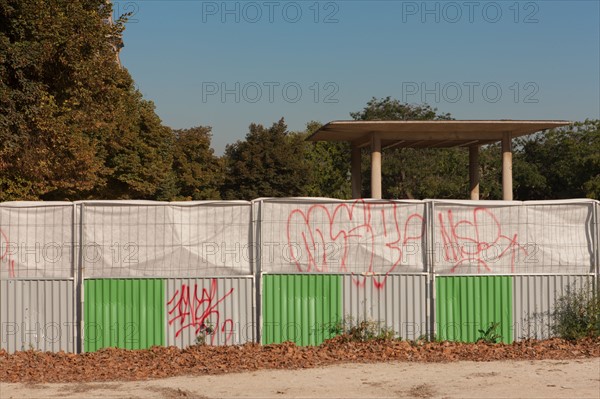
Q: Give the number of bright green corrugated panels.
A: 3